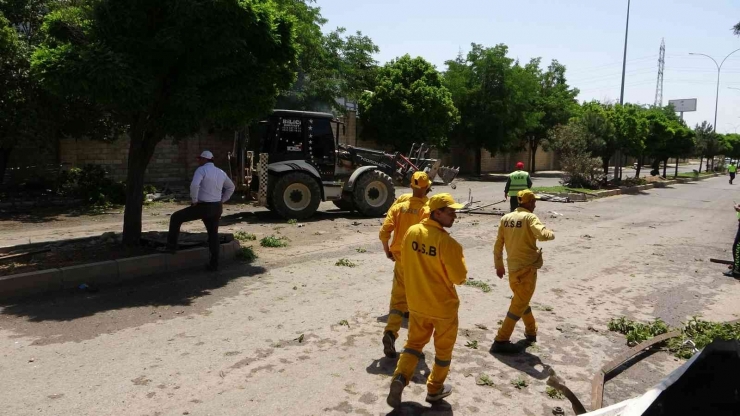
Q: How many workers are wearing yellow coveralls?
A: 3